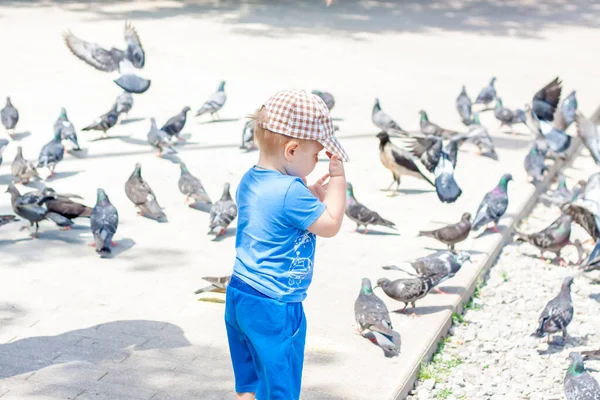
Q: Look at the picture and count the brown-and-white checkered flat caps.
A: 1